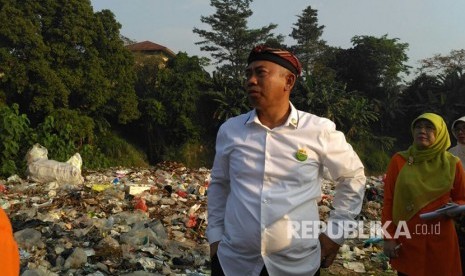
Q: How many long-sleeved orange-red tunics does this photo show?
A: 1